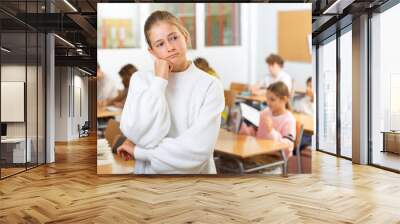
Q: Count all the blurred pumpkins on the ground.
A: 0